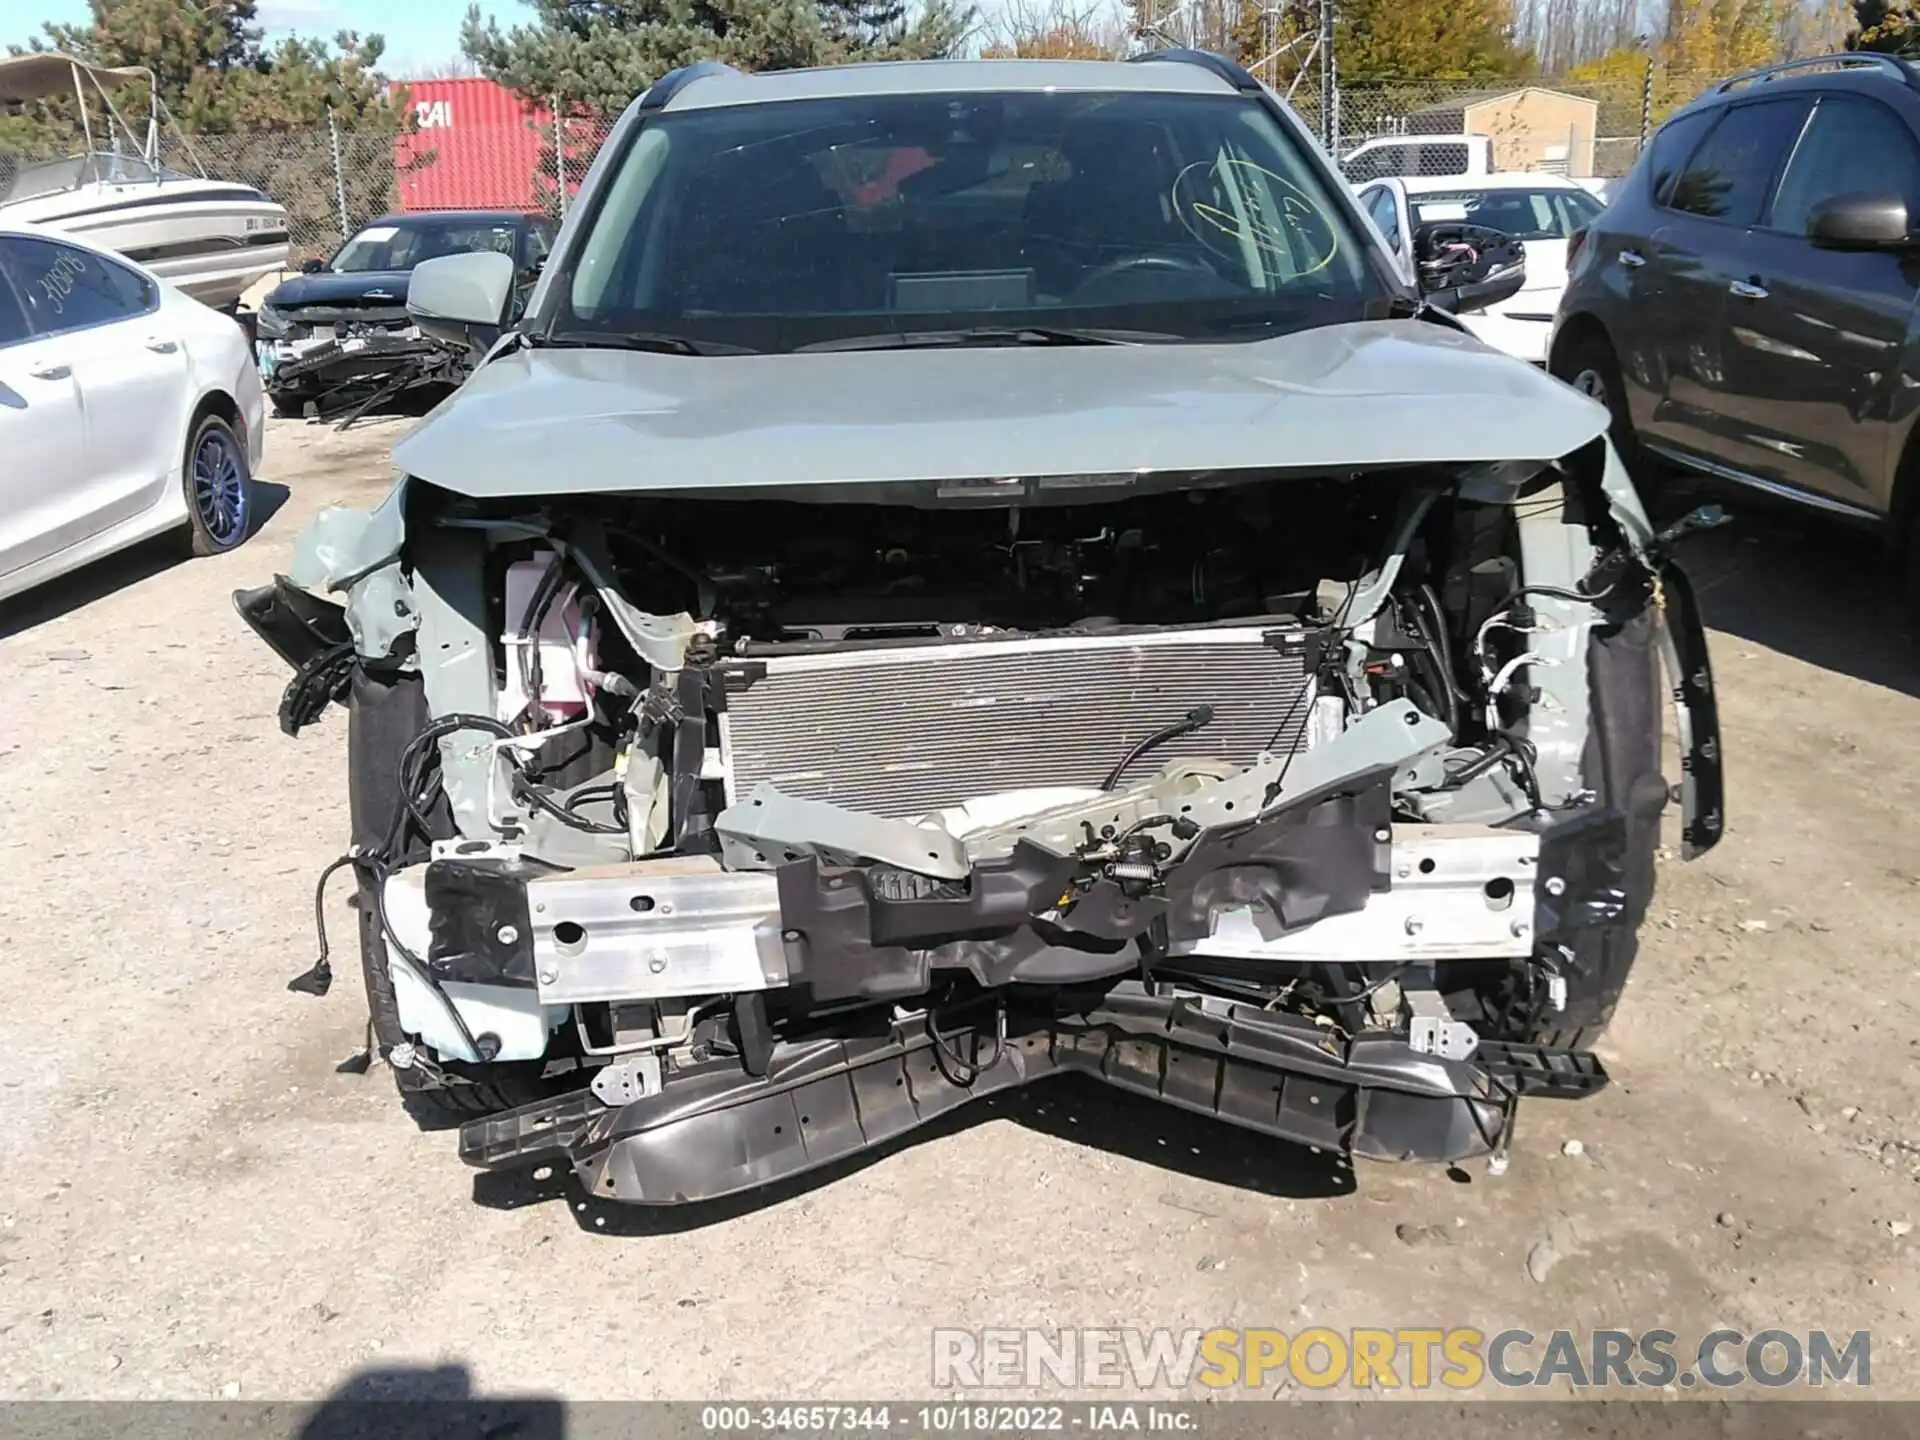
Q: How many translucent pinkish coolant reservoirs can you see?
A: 1